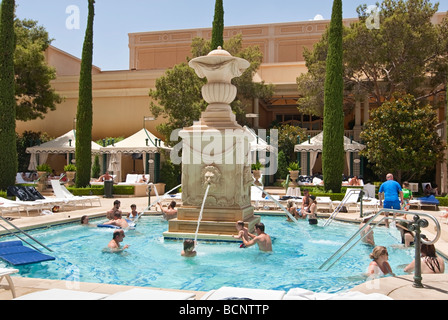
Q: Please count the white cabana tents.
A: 4